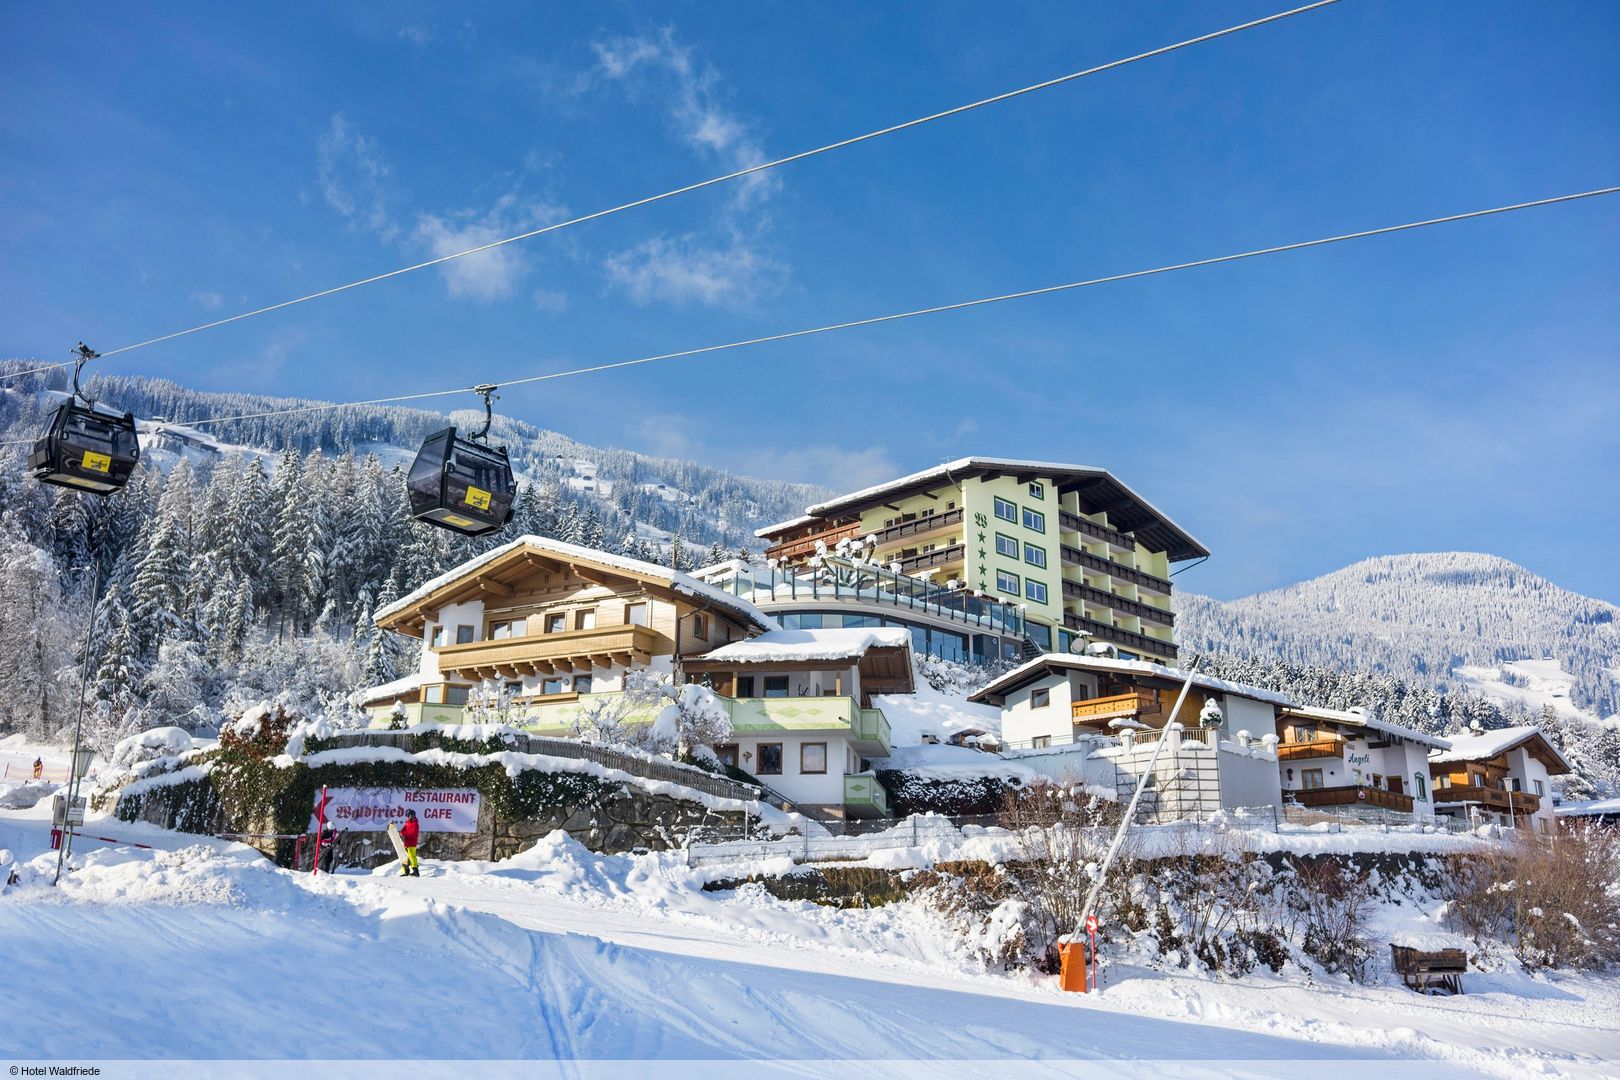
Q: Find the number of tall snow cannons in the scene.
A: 1